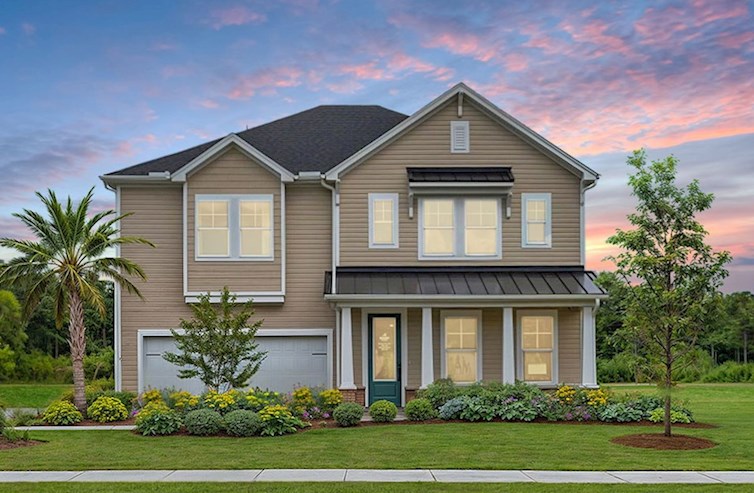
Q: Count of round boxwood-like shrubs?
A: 5